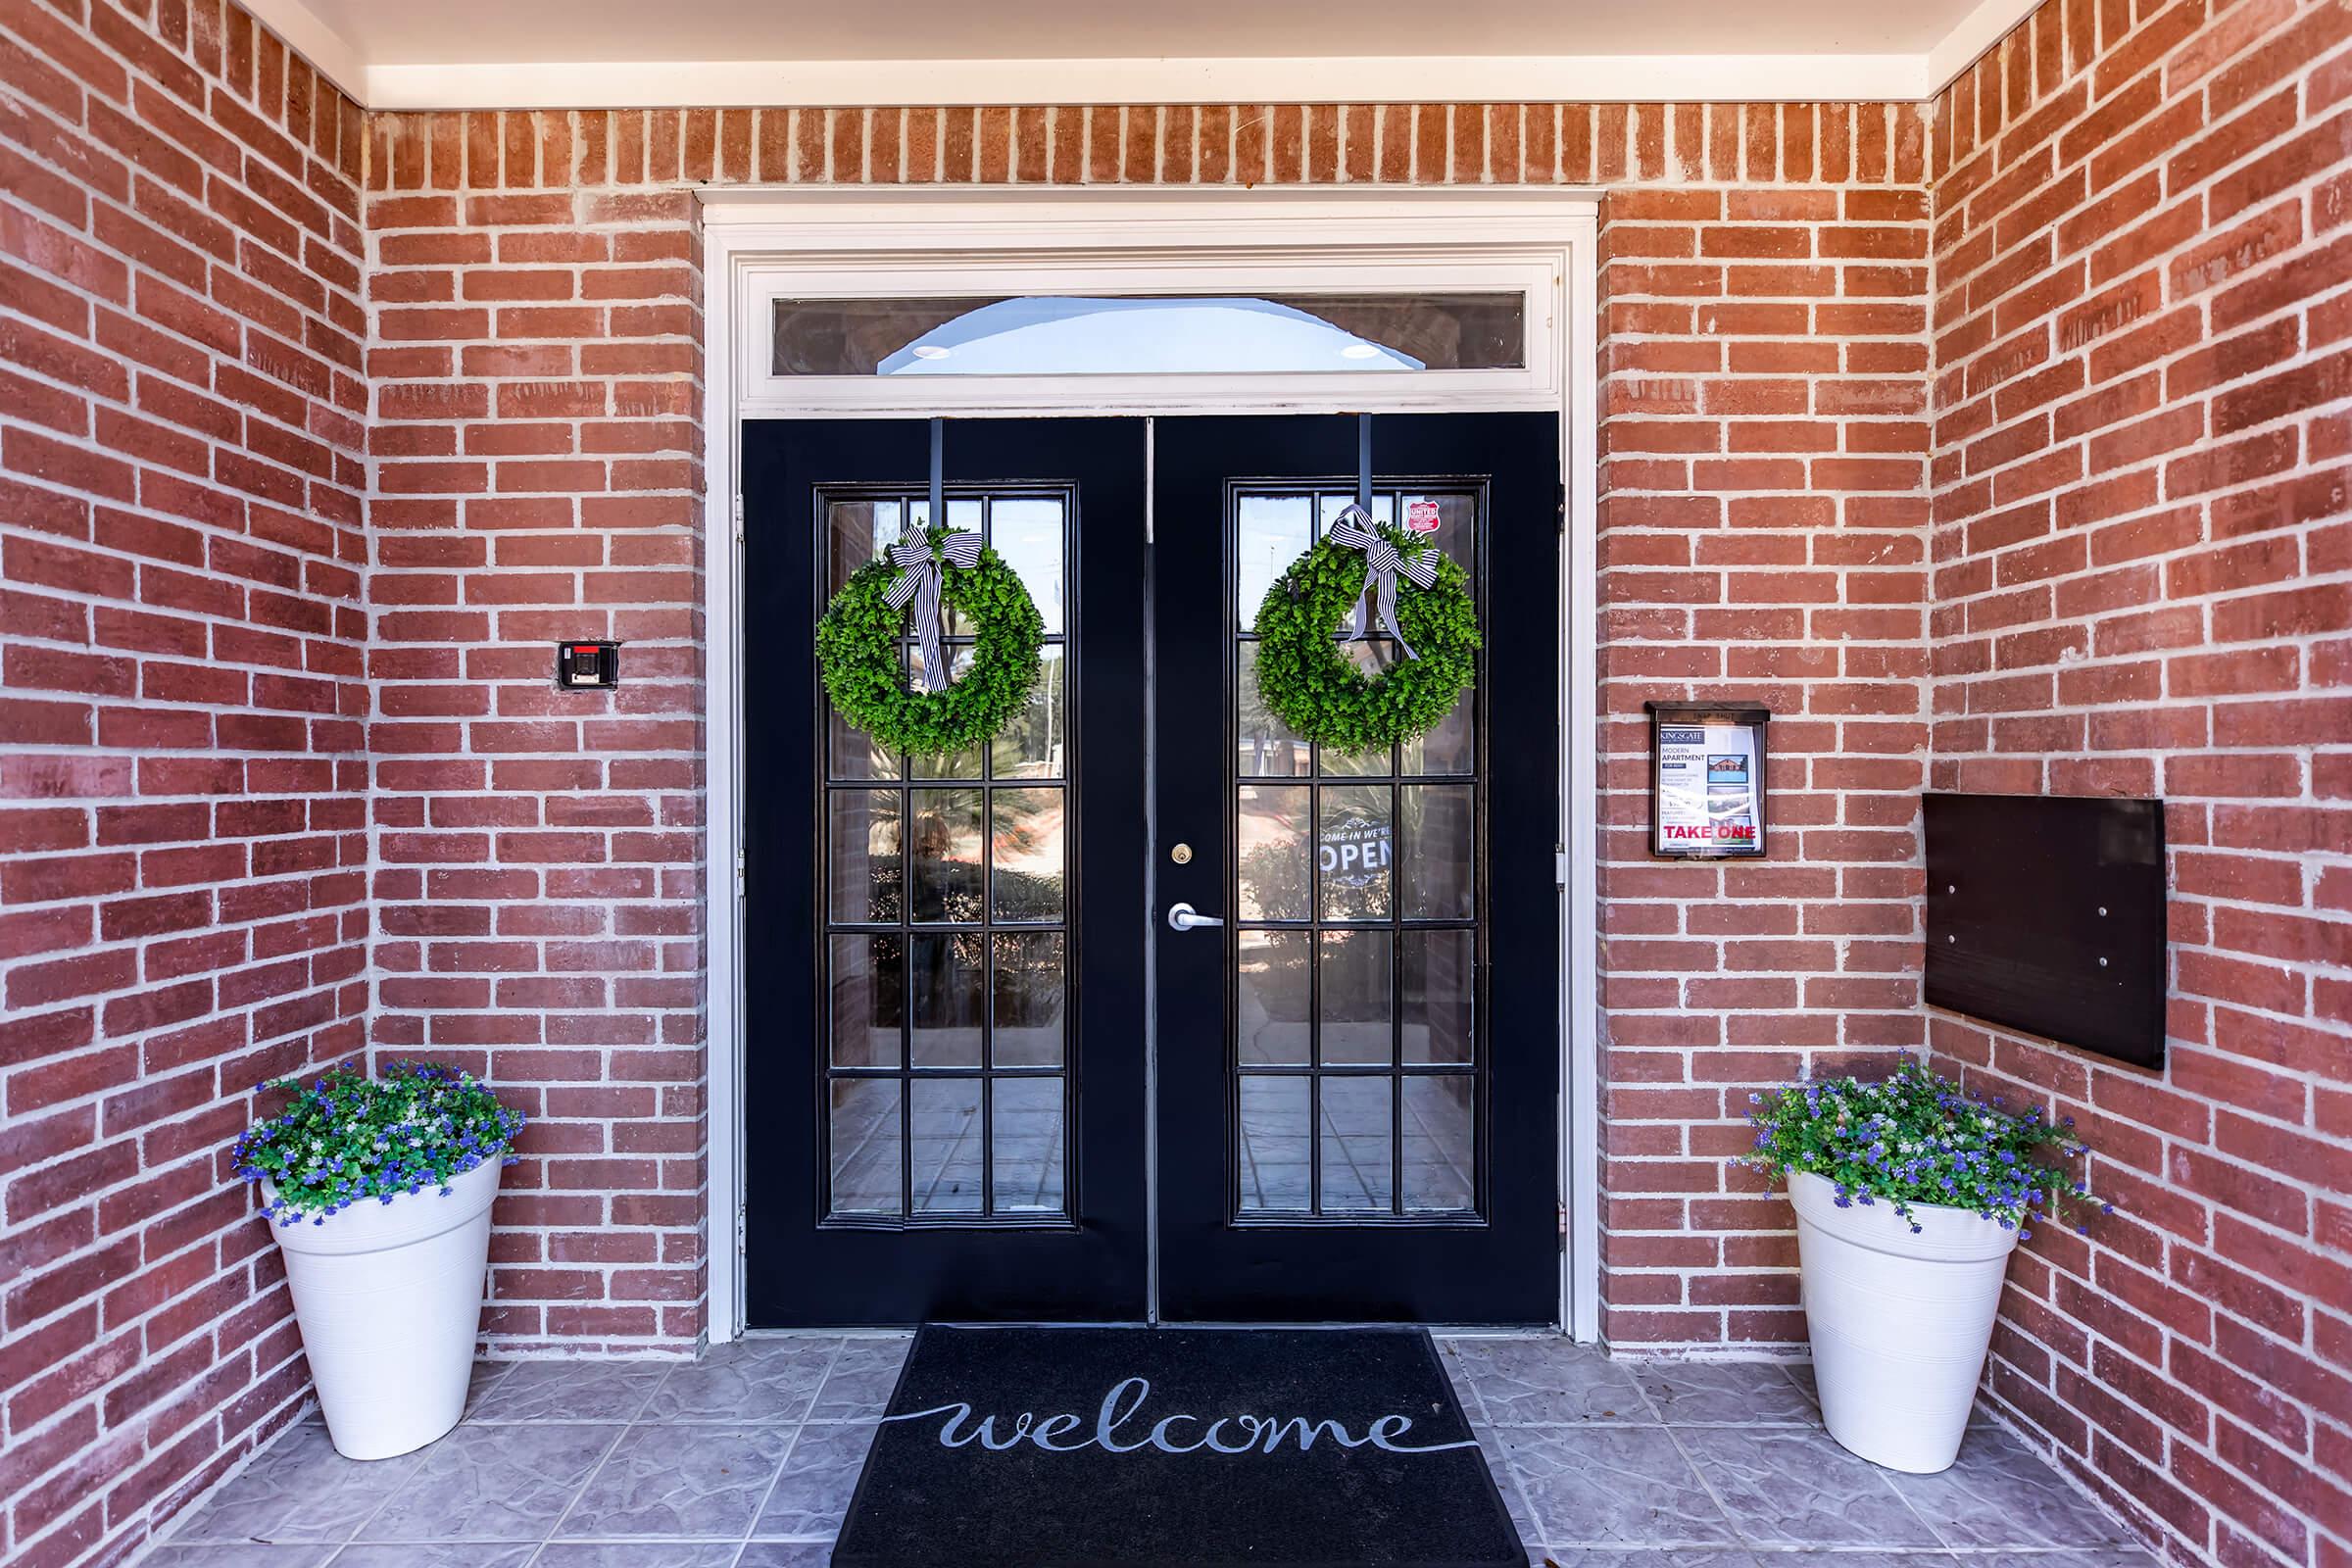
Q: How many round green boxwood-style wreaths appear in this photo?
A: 2